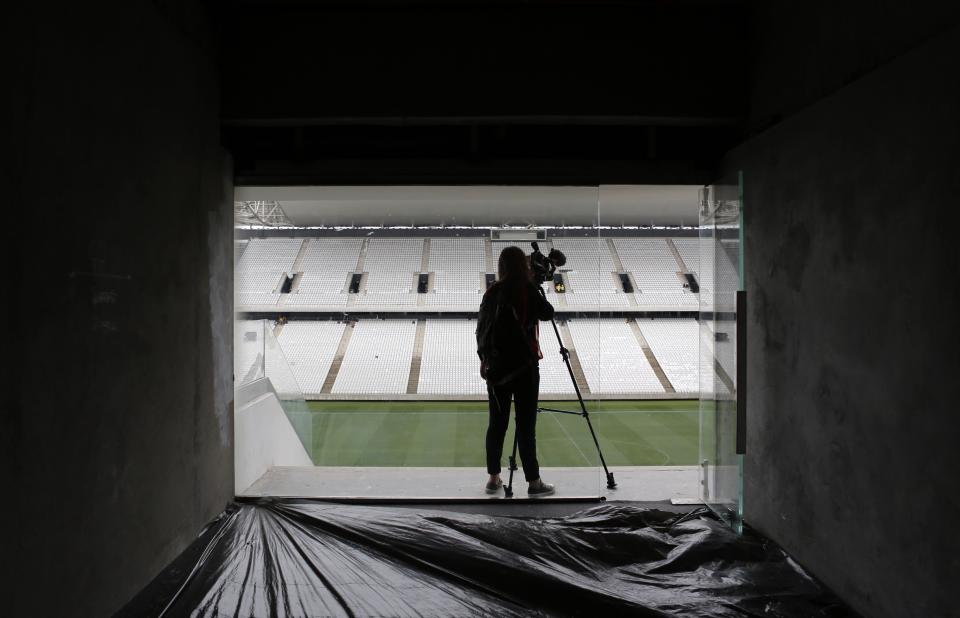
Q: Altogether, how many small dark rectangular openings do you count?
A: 7